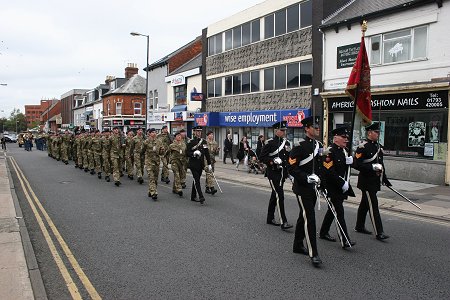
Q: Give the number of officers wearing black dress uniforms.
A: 5